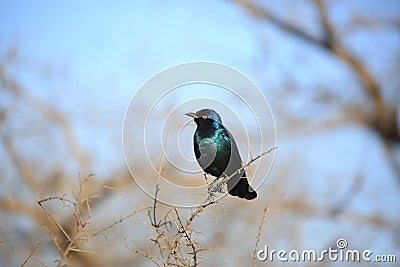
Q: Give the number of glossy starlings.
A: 1